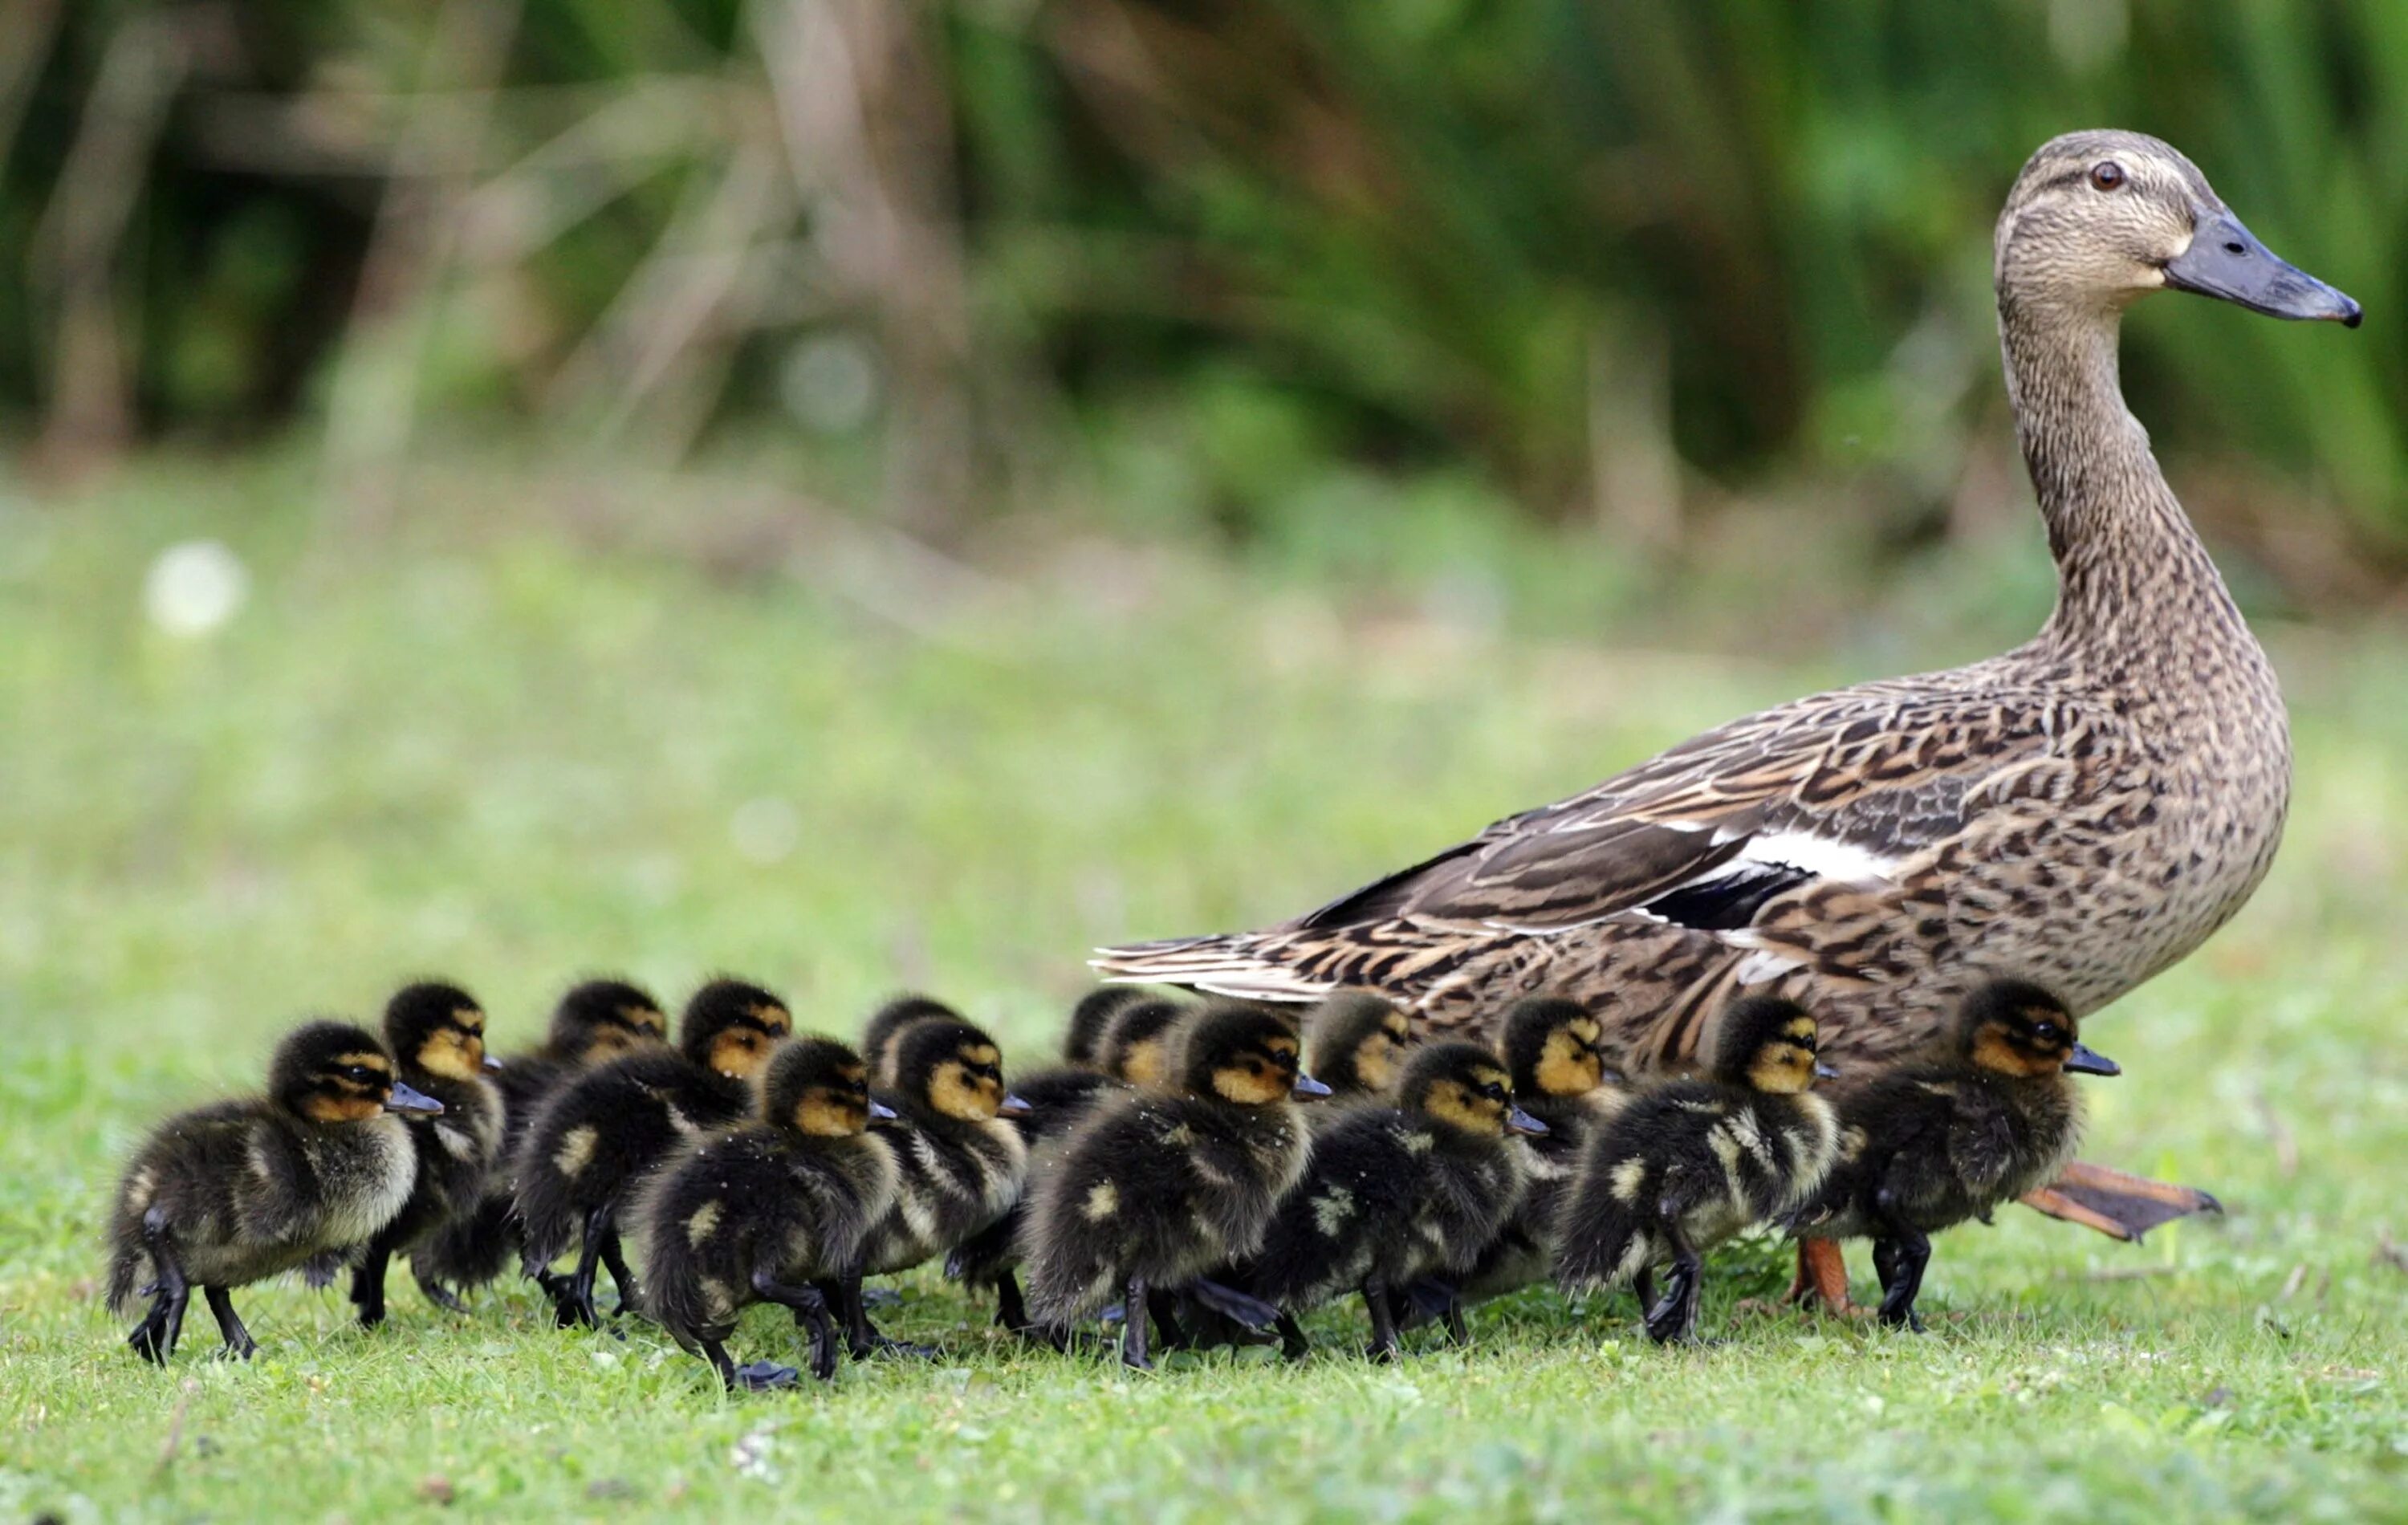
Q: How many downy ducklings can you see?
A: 15